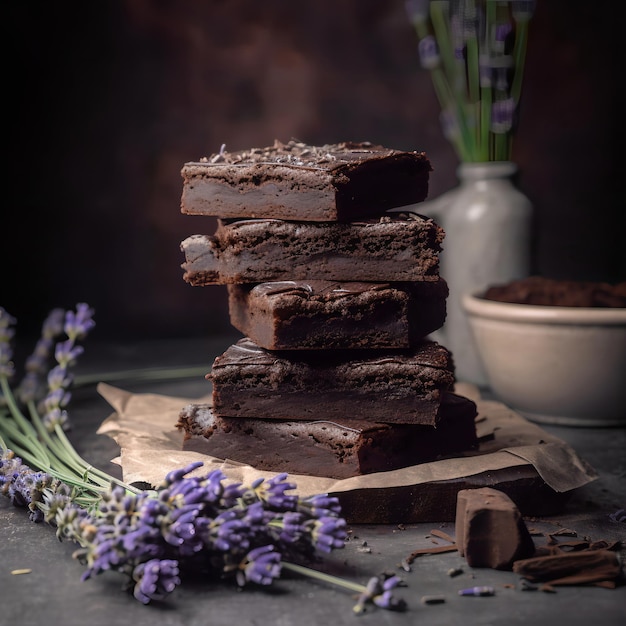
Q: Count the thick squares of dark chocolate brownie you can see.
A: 5